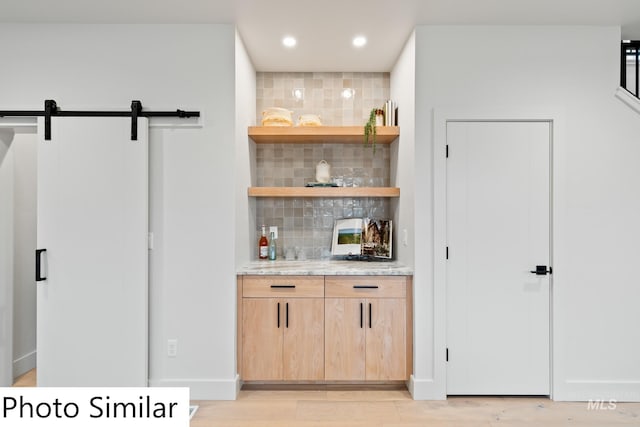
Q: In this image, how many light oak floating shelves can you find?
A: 2